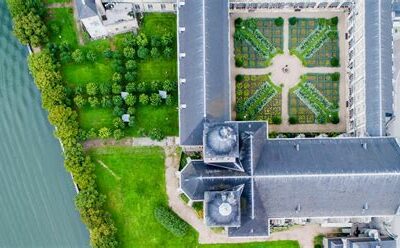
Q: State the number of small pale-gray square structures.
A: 3